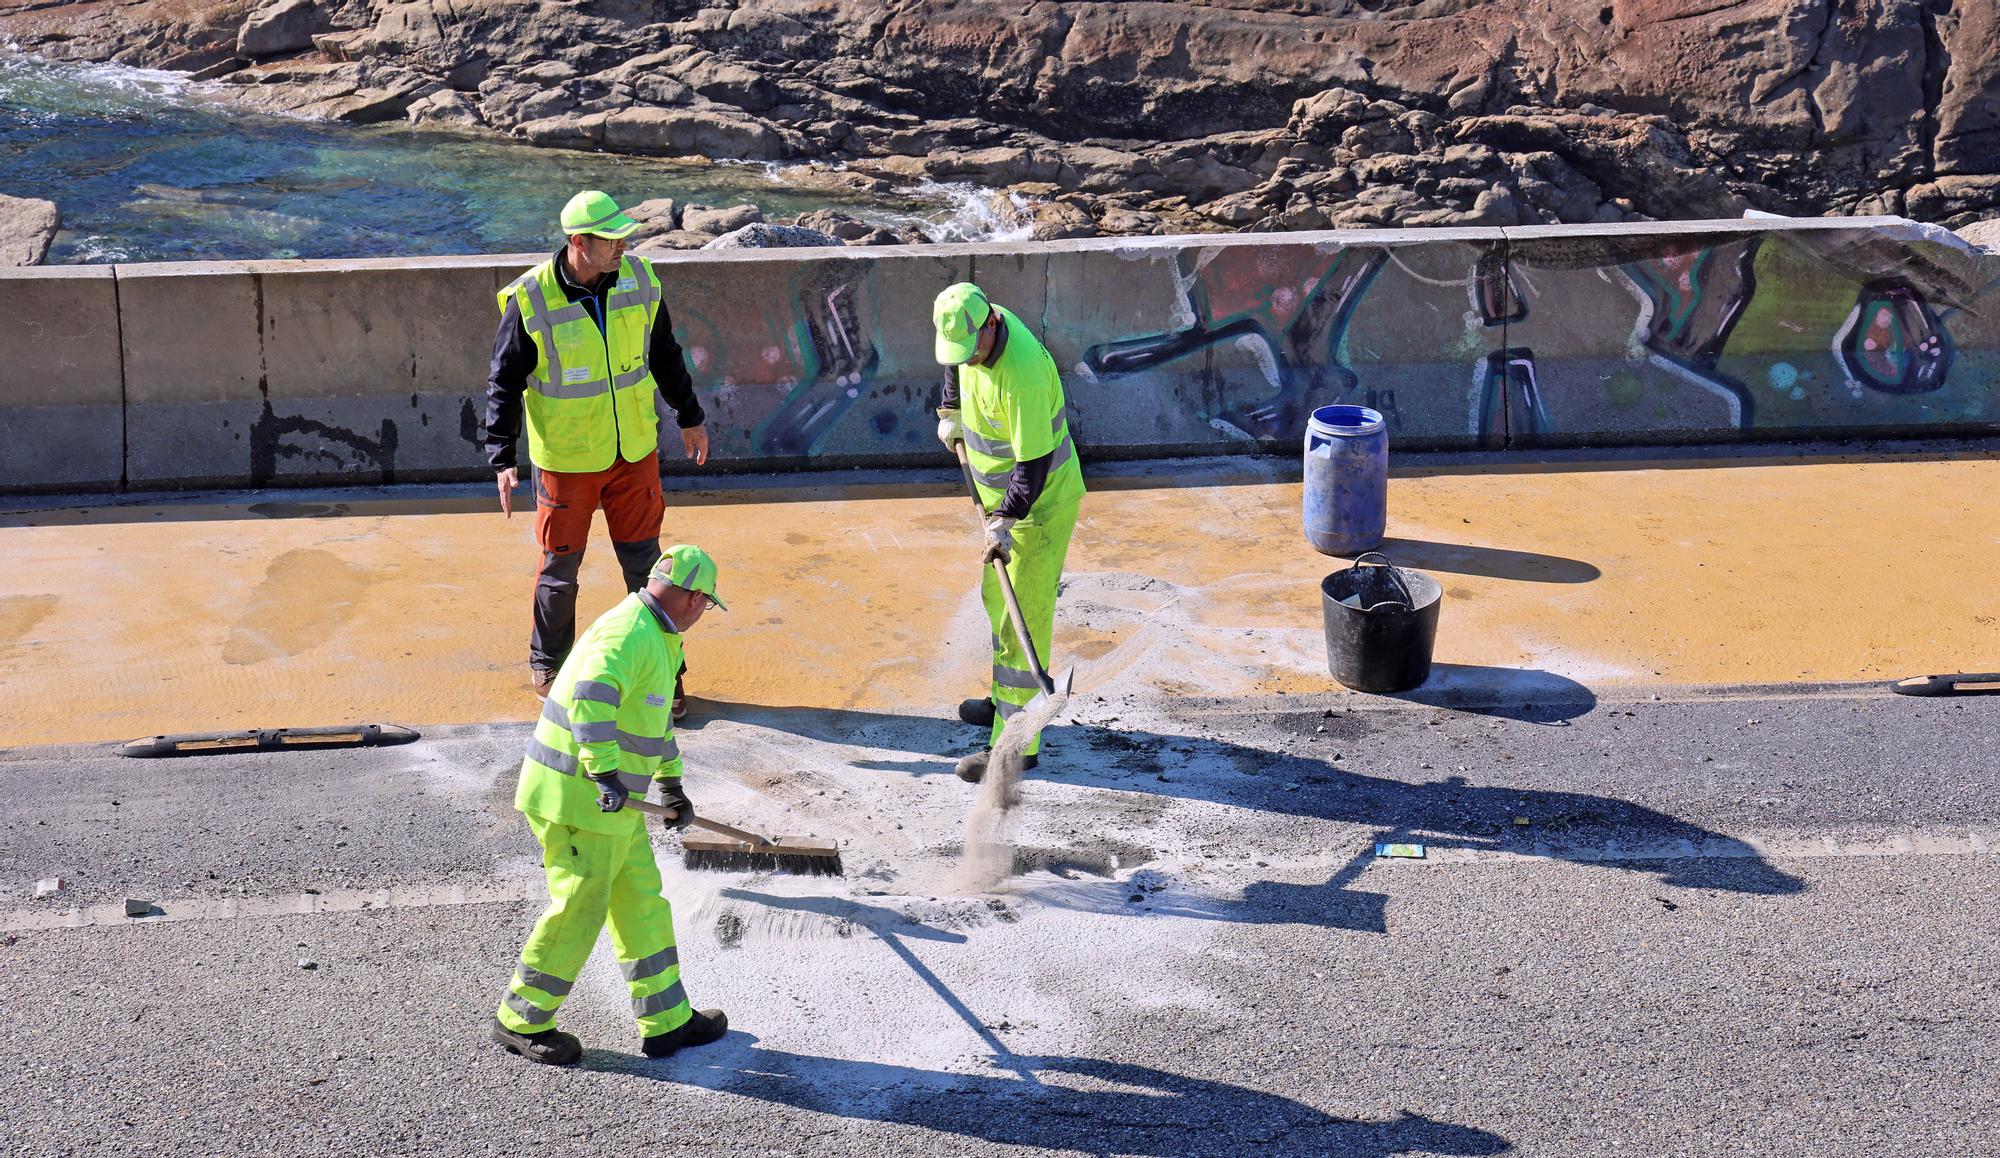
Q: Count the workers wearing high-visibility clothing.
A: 3